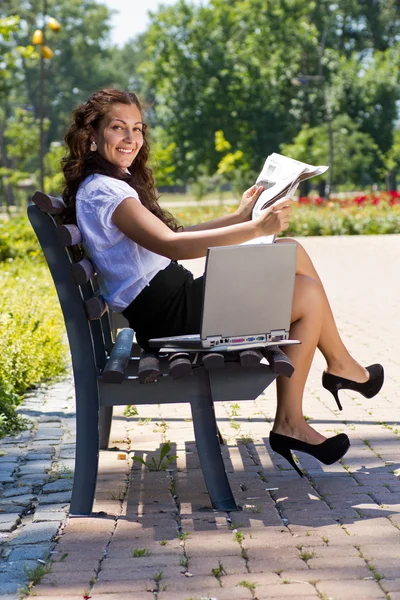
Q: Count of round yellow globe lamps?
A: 3